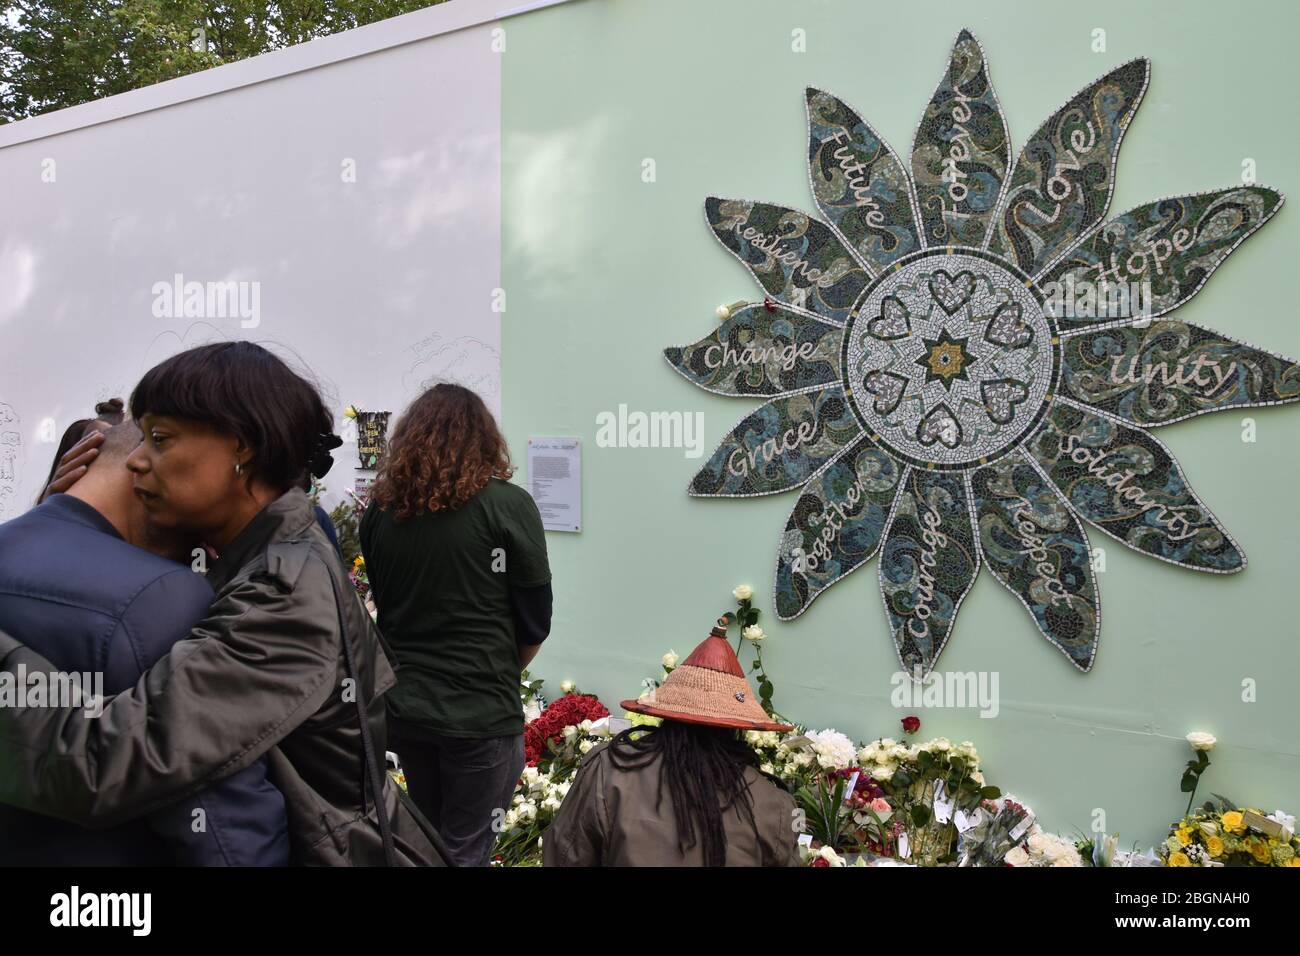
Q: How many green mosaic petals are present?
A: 12